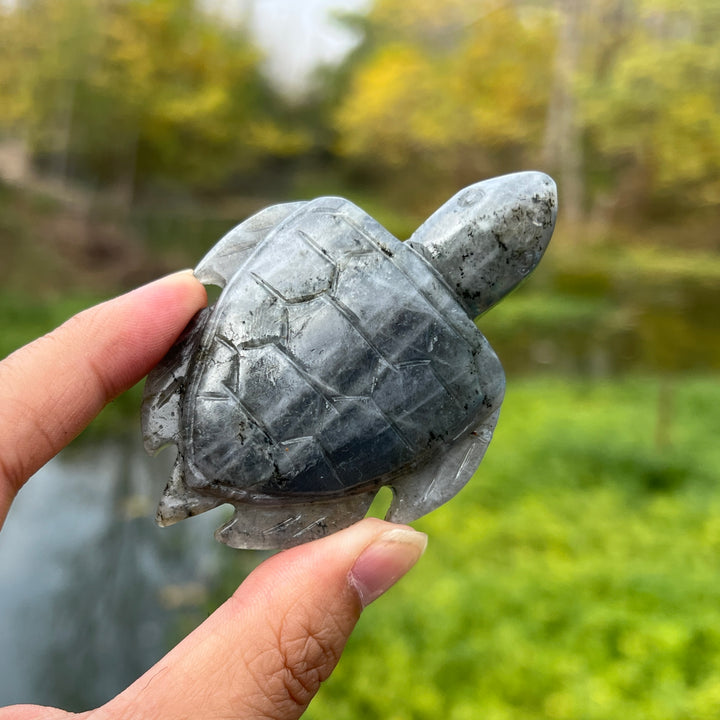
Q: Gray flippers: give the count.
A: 4